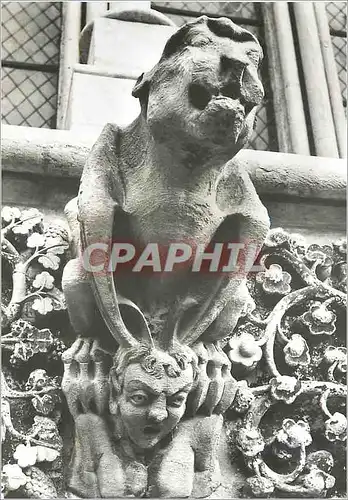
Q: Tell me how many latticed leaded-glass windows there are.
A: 3